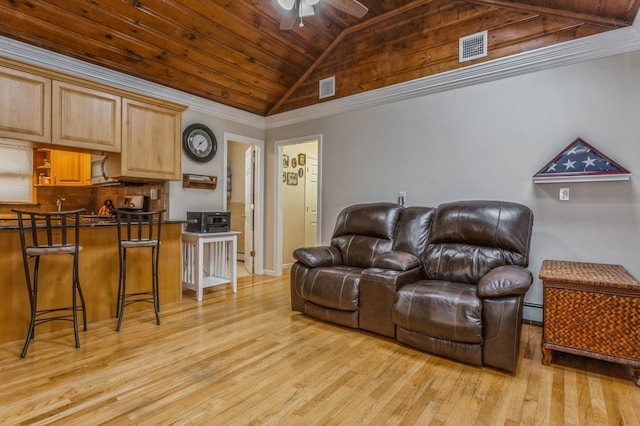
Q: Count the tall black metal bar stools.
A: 2